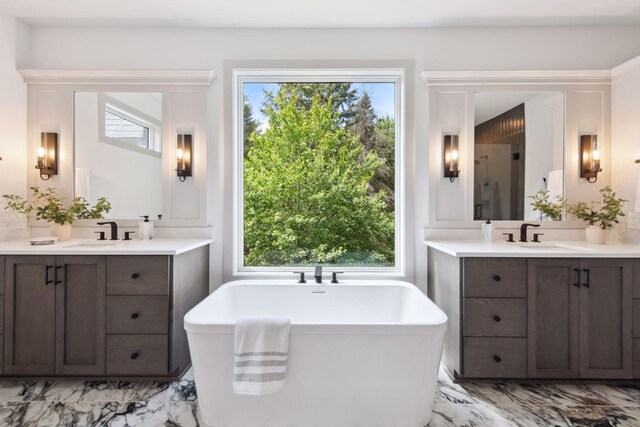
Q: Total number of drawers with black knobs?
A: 6